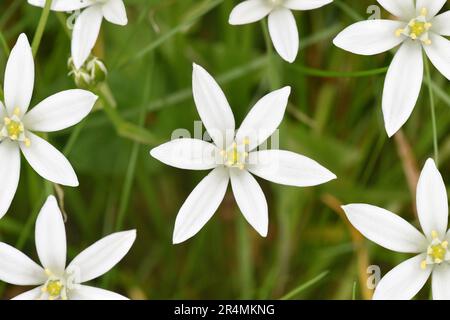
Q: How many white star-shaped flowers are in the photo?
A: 7